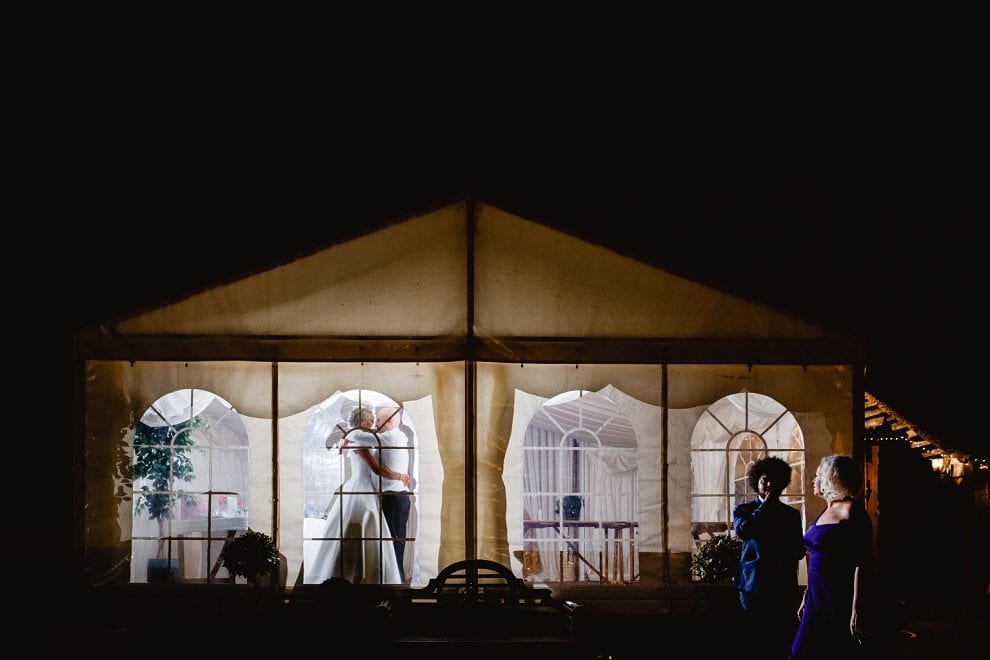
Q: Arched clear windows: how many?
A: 4